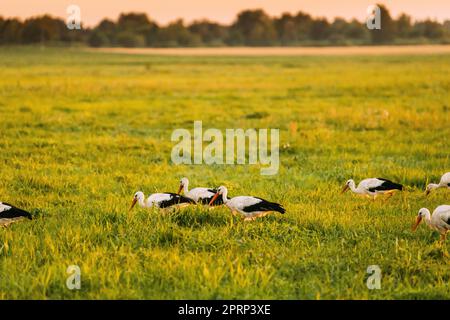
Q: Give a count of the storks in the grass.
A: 7